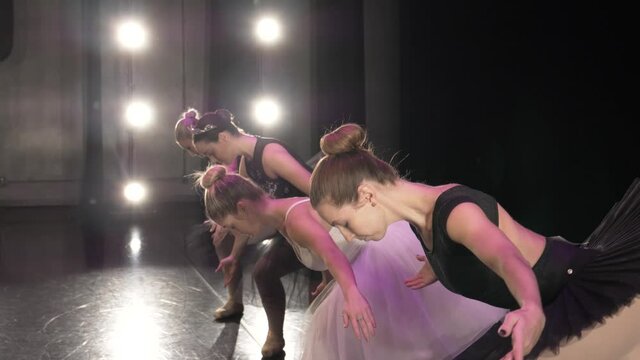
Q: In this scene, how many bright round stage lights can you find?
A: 5